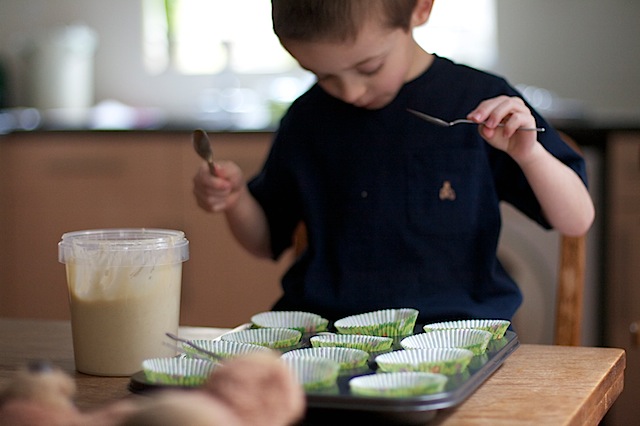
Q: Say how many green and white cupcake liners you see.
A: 12